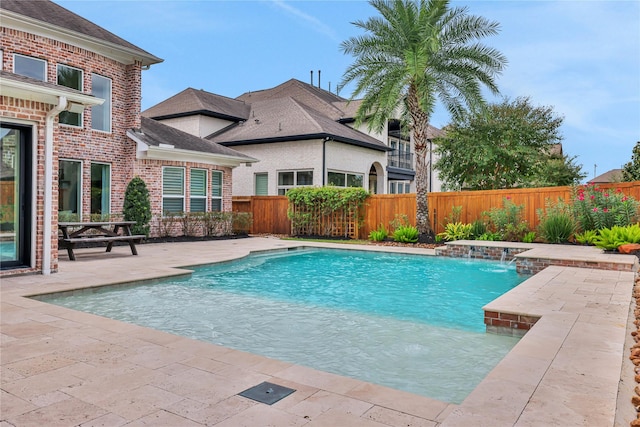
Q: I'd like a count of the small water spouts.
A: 3